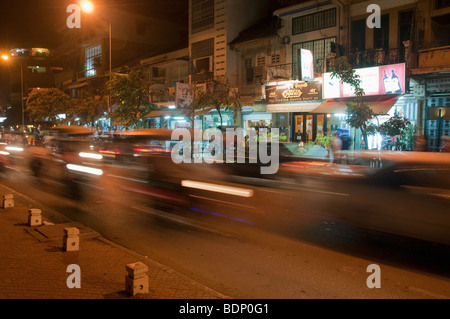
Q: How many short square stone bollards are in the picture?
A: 4